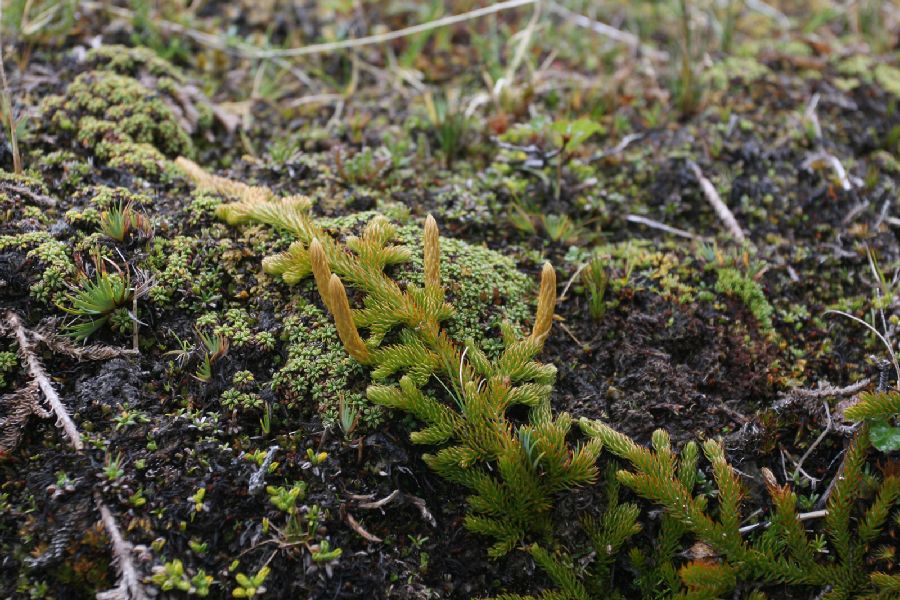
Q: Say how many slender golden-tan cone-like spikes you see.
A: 4